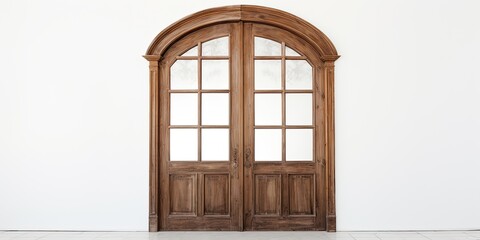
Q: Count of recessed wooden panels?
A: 4